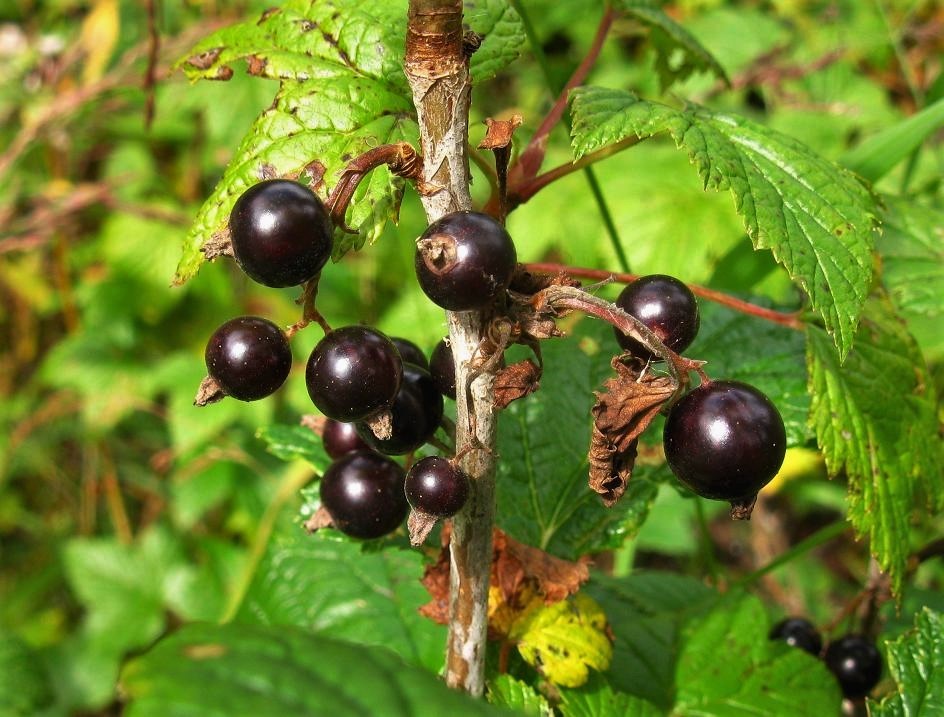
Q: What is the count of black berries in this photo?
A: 14